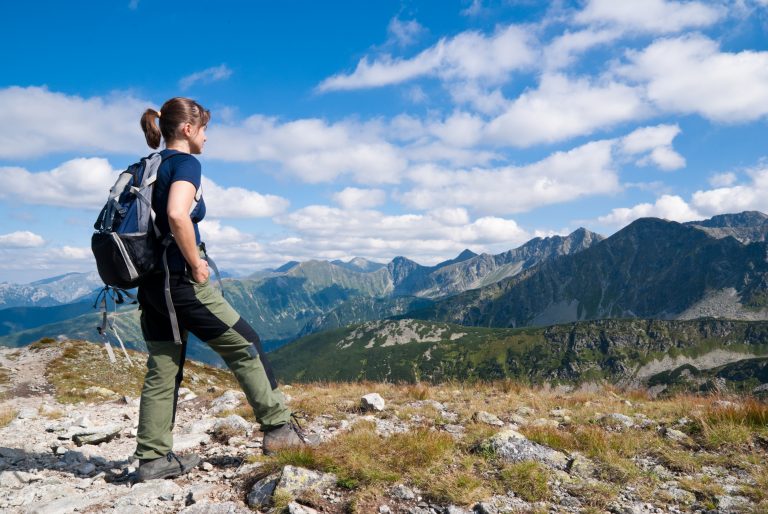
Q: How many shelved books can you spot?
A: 0